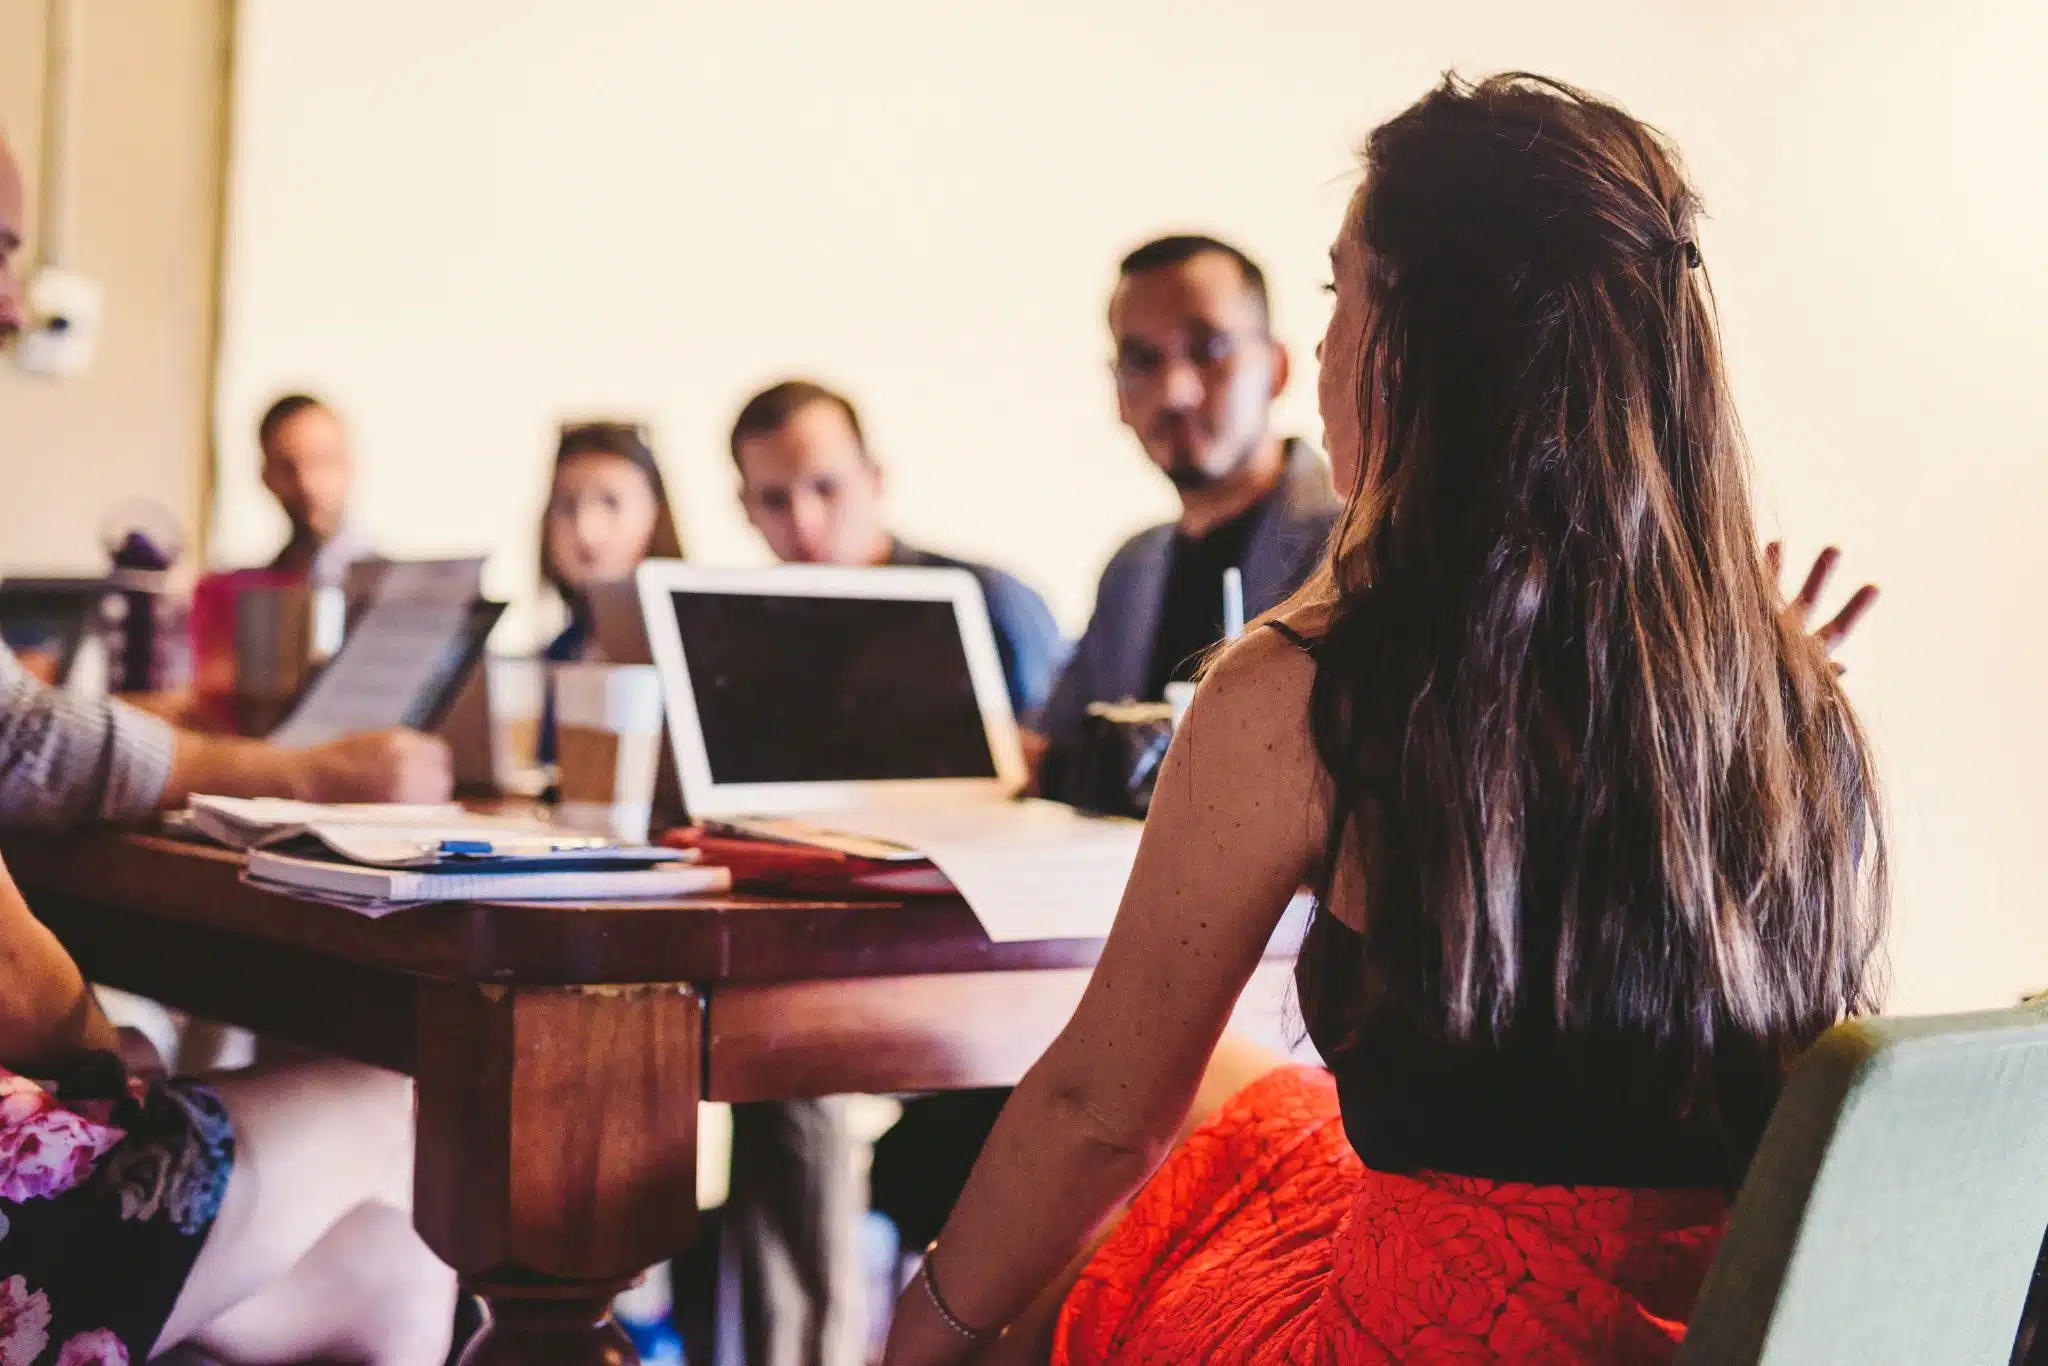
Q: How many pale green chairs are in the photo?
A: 1